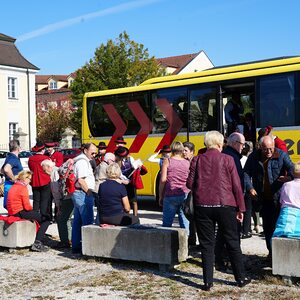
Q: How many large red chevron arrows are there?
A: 3